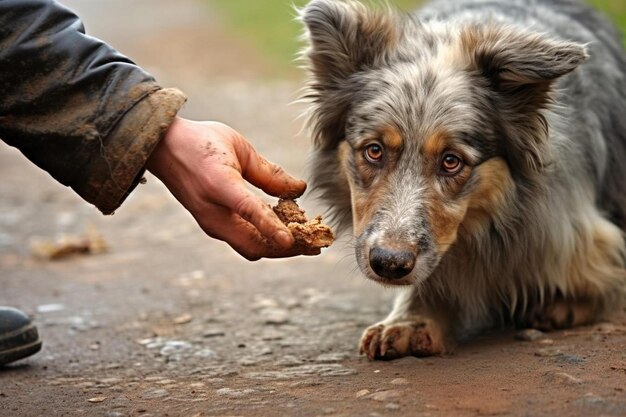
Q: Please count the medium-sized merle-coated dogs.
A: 1